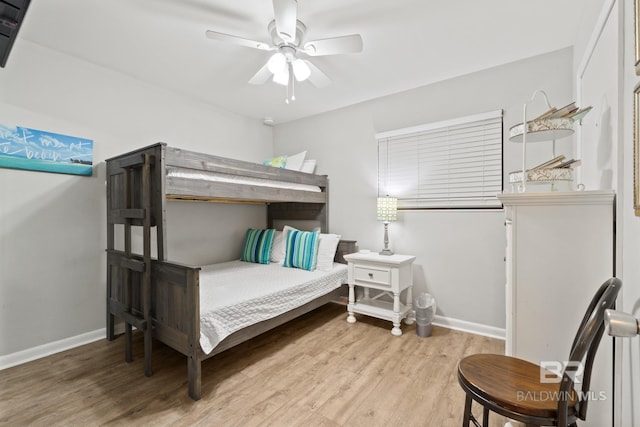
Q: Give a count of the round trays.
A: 2